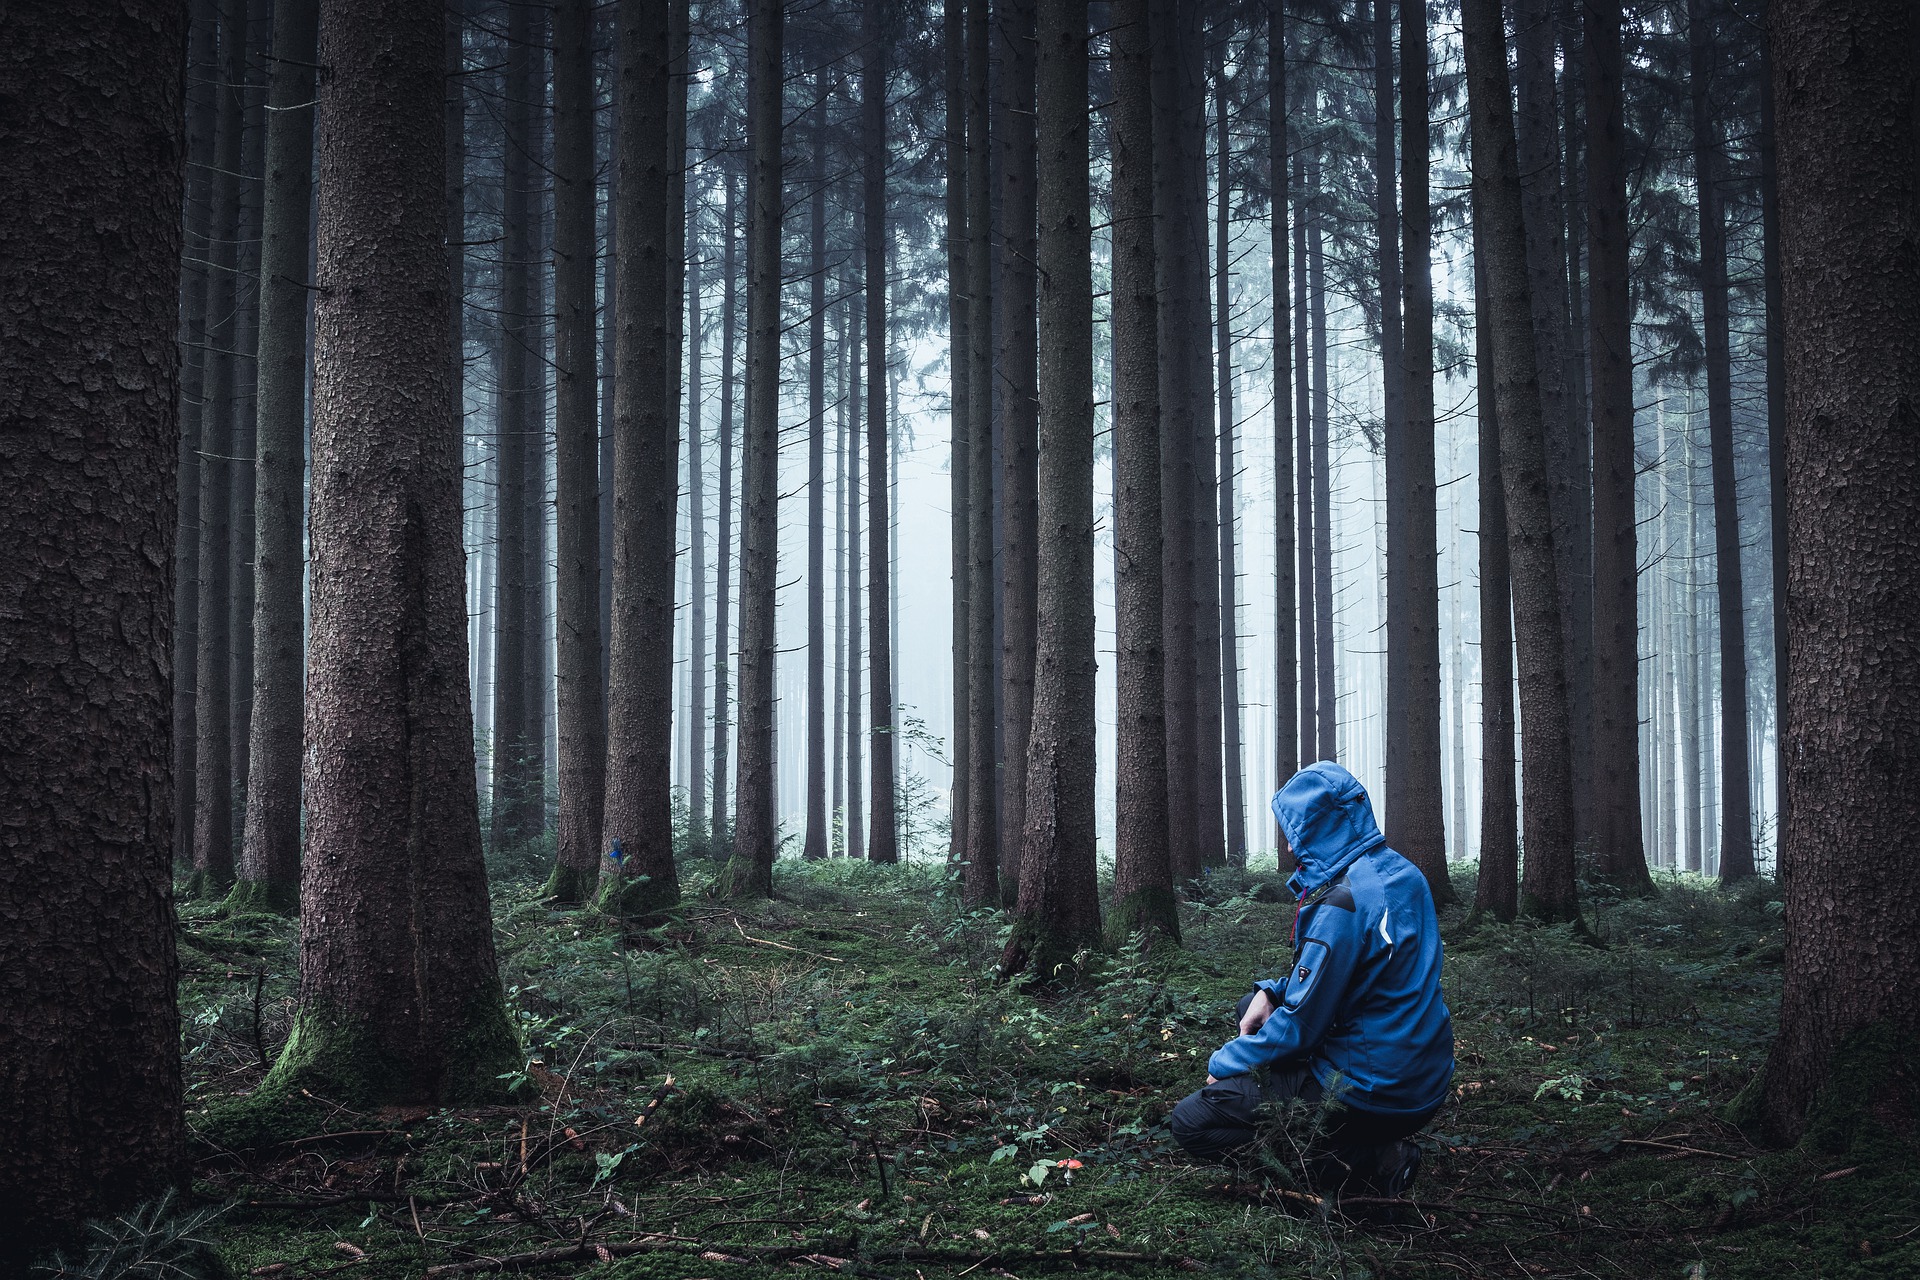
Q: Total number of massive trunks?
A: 3